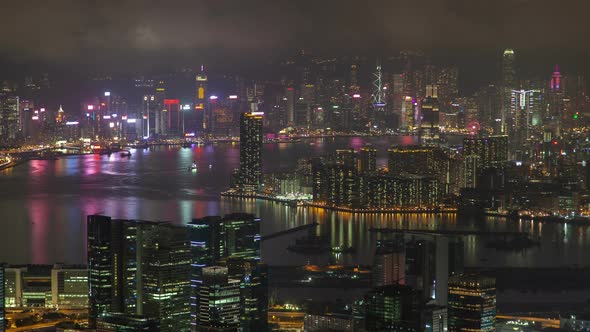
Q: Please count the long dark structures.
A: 2